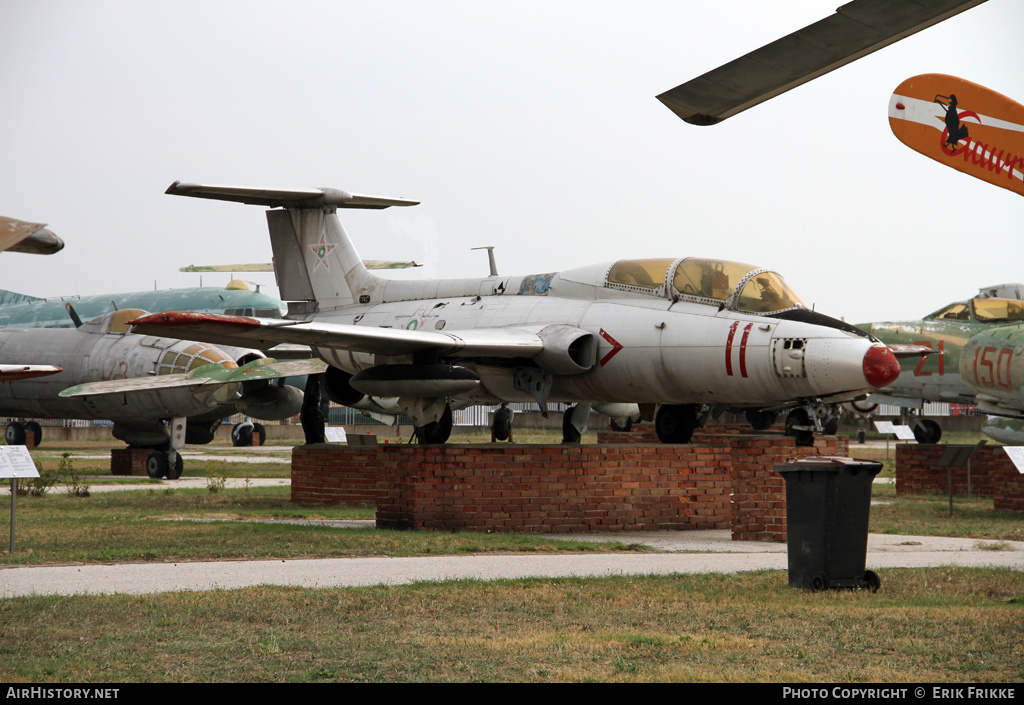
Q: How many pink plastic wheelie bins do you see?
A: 0